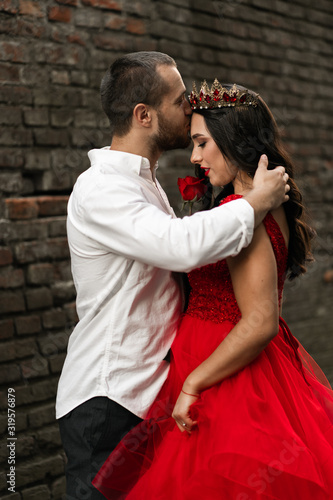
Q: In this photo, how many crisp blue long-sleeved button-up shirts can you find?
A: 0